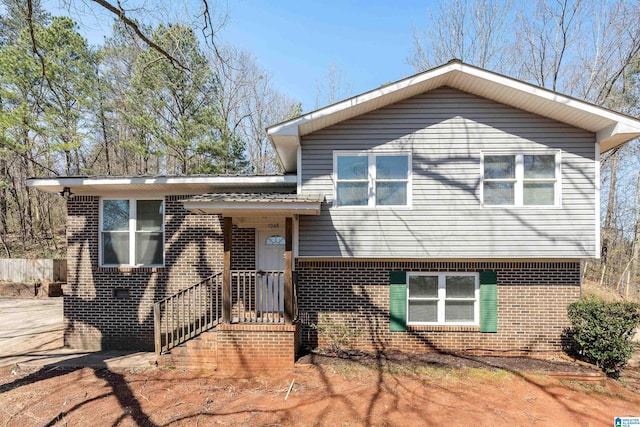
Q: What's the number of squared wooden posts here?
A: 2